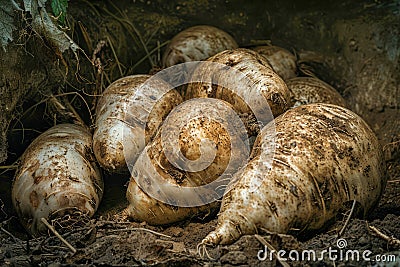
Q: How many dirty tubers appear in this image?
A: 8